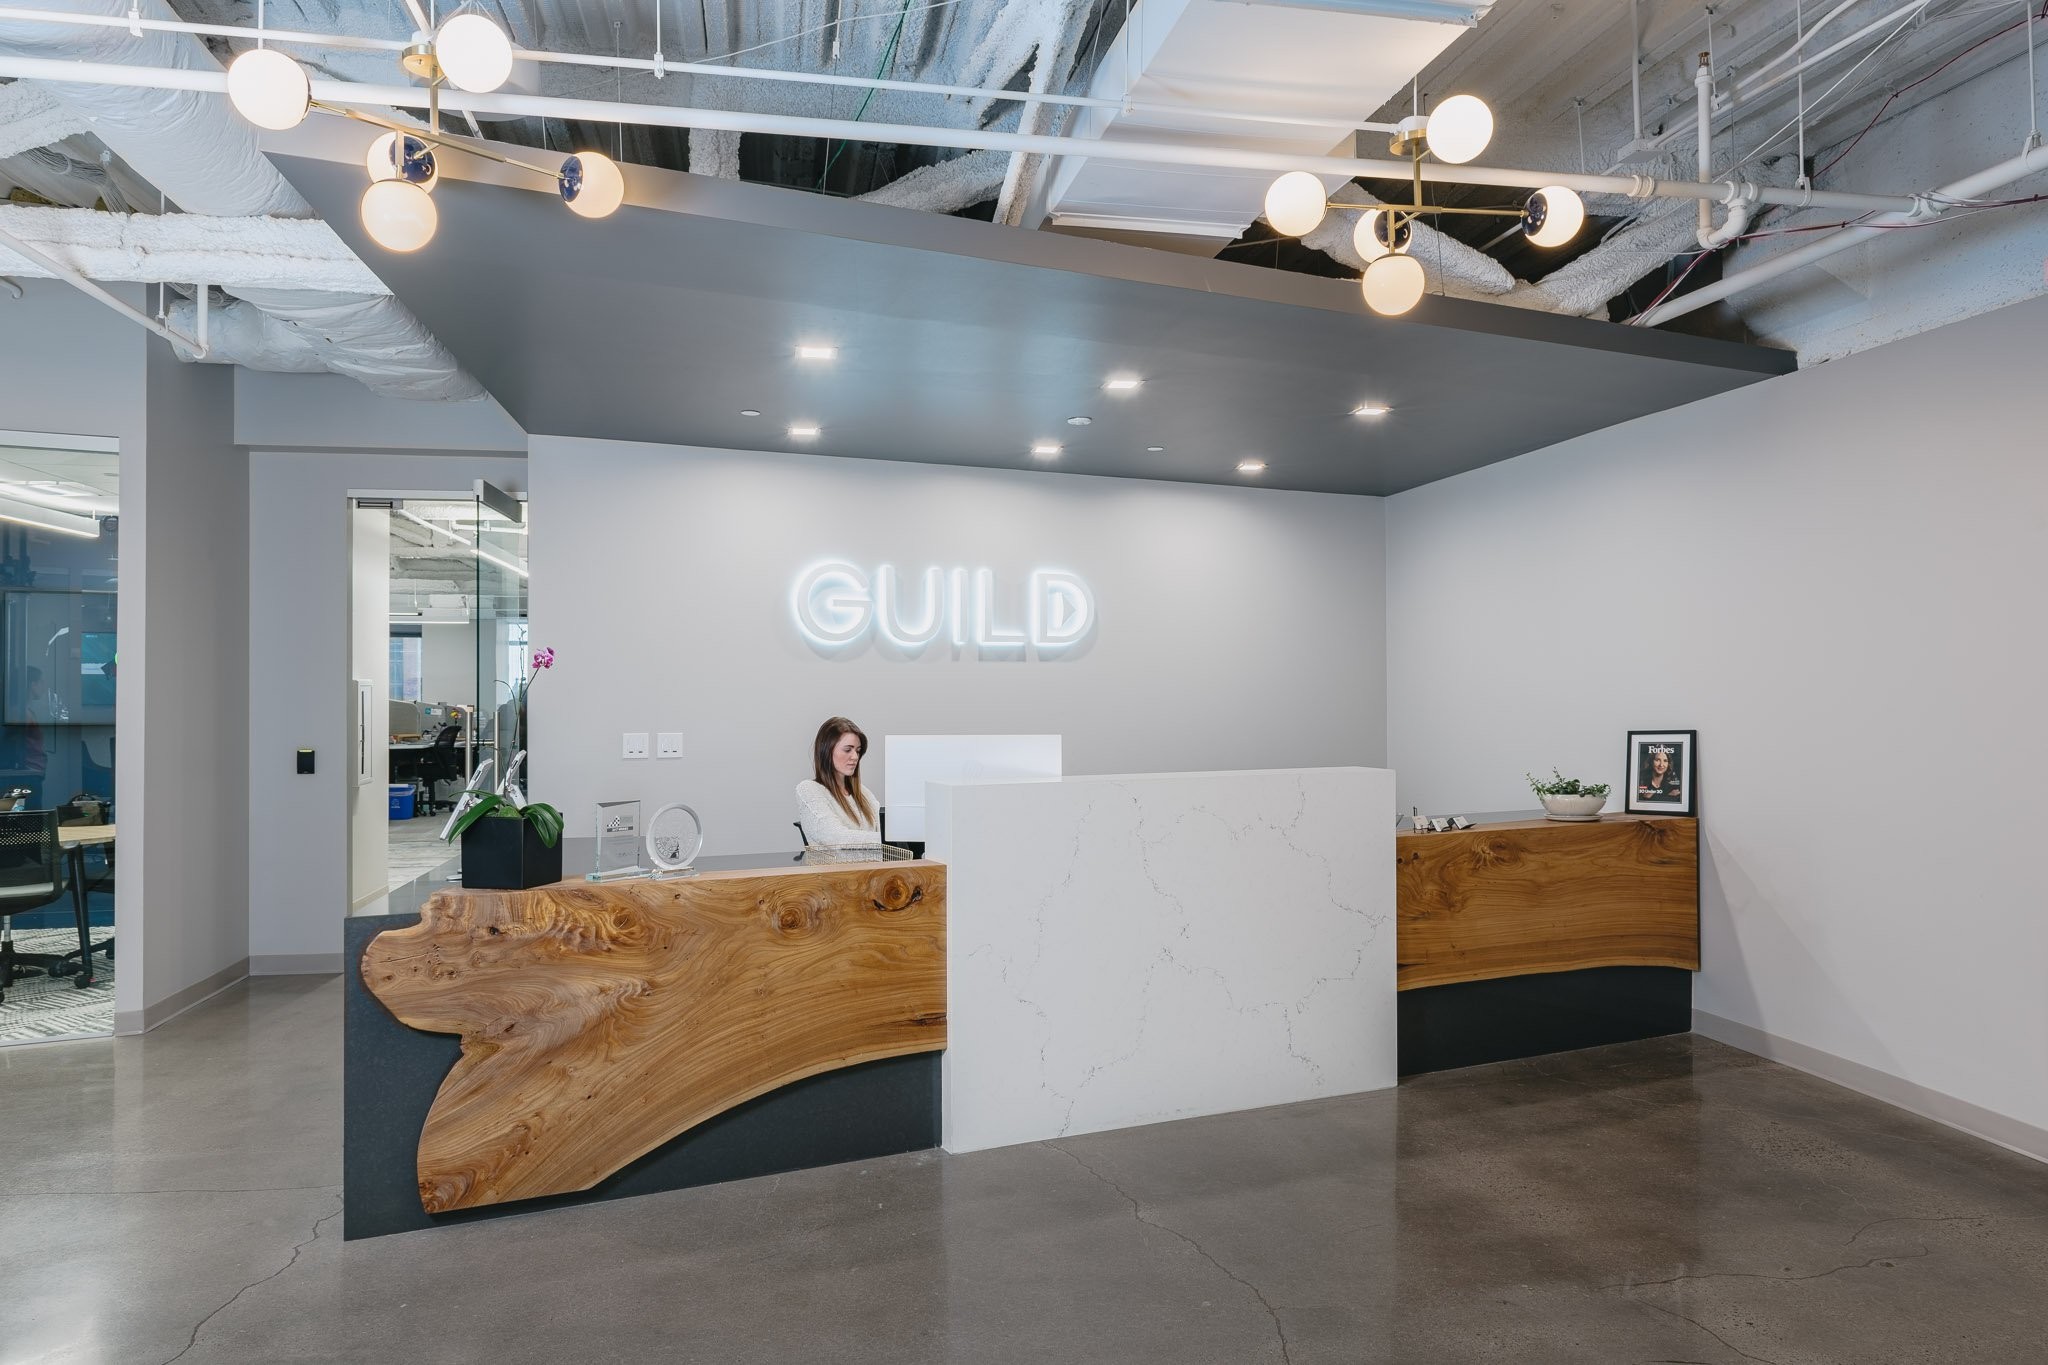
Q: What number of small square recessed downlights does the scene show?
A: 6